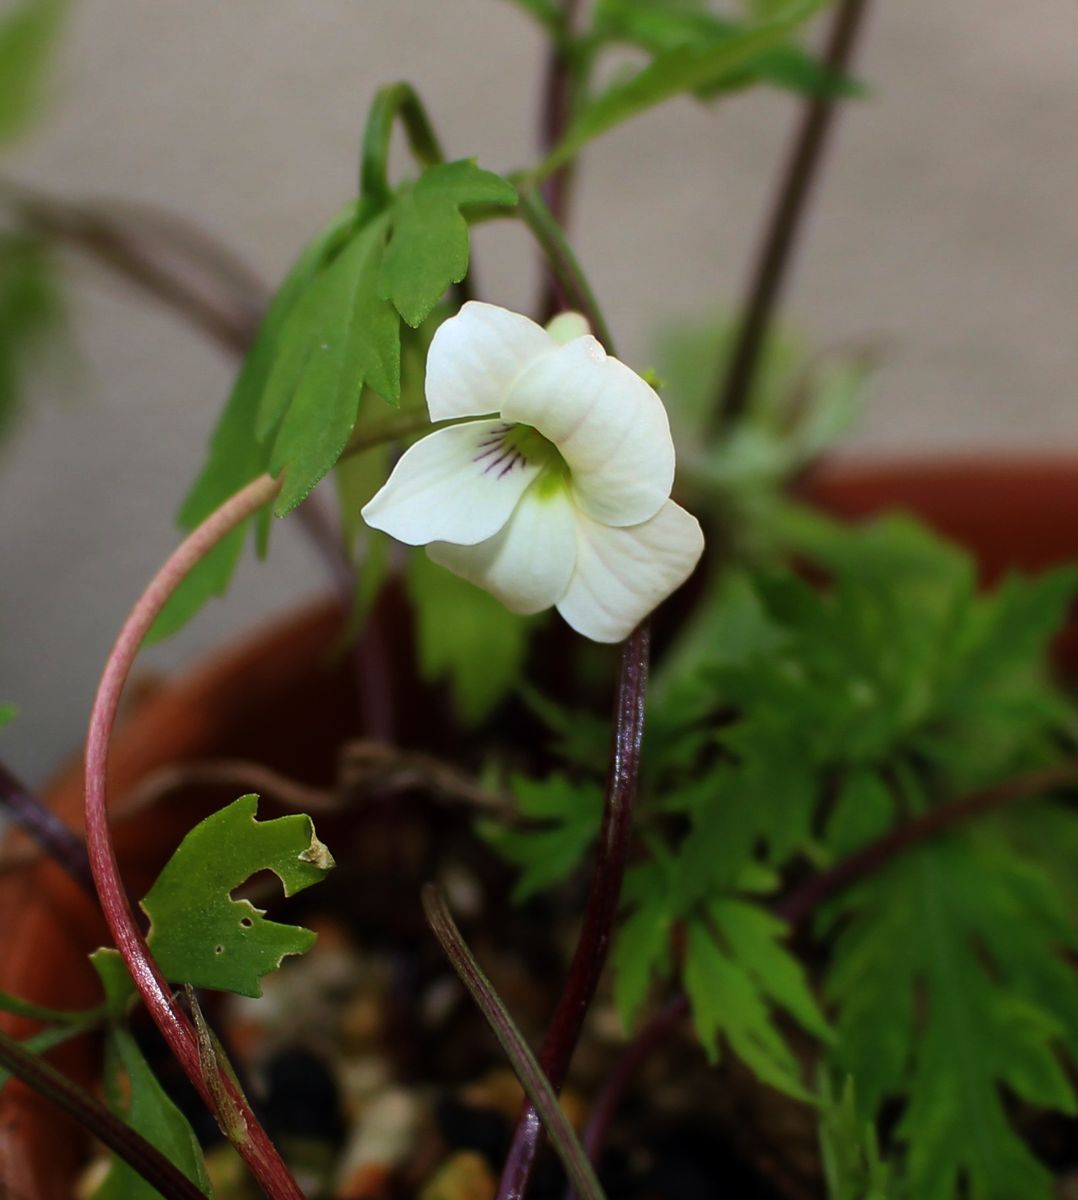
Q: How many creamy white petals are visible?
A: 5